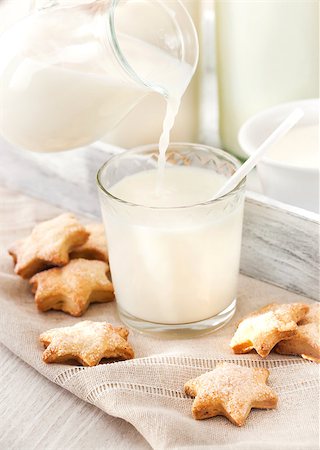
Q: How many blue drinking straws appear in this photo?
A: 0